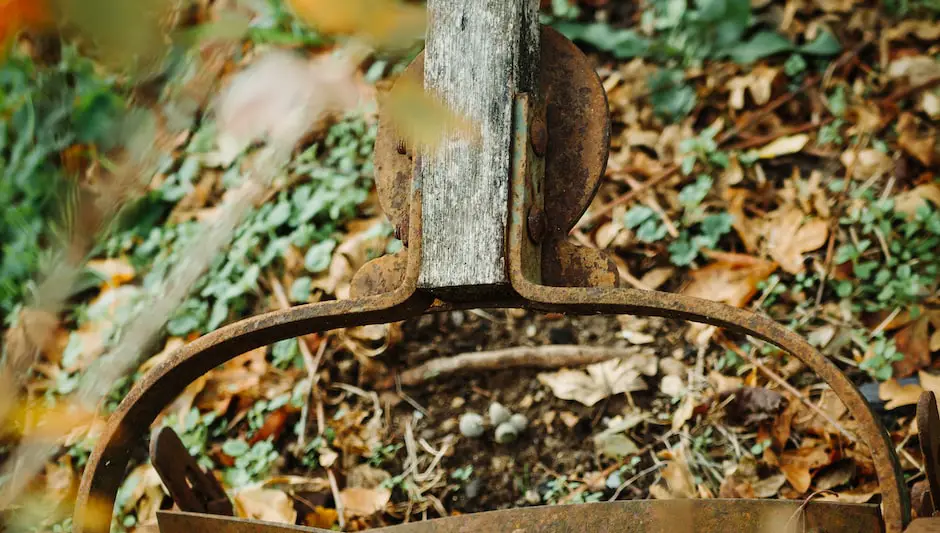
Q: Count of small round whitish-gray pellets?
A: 4